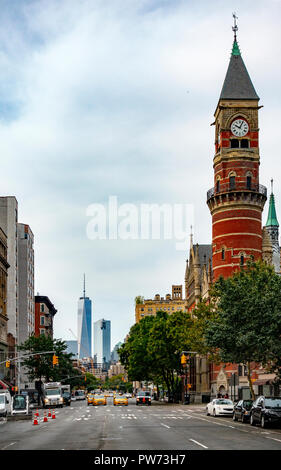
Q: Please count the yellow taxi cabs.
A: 3